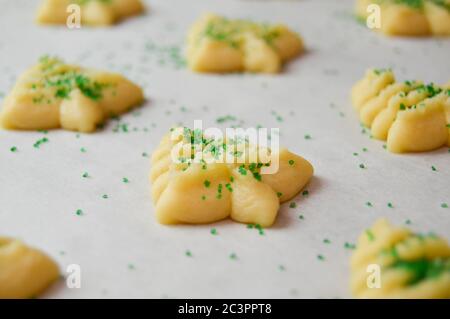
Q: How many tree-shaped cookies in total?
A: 8